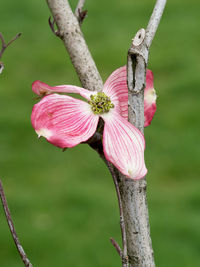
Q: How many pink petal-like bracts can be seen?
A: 4